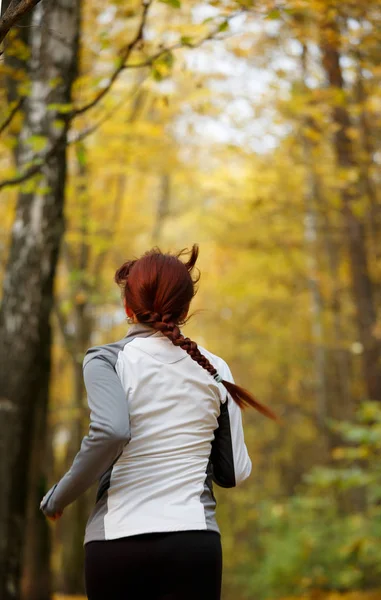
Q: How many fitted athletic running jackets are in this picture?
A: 1